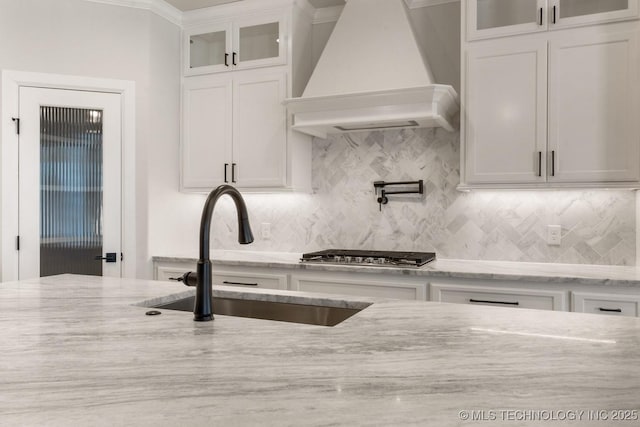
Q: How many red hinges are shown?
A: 0